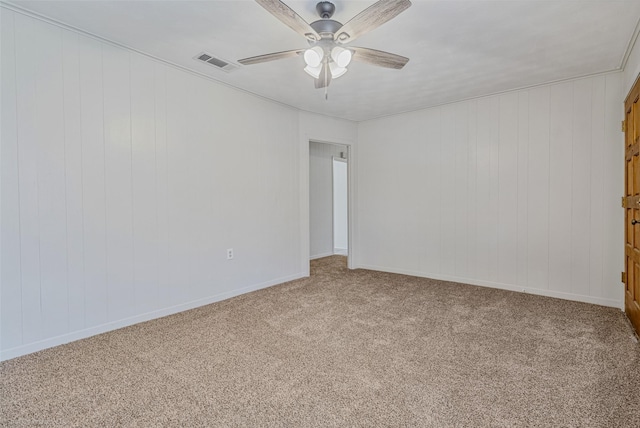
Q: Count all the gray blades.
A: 5